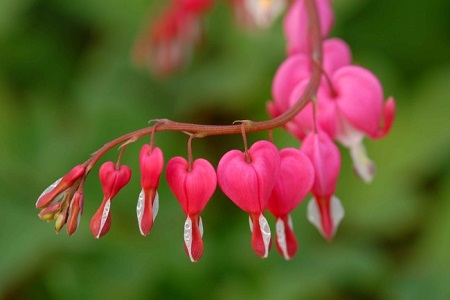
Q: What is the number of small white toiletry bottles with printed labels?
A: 0